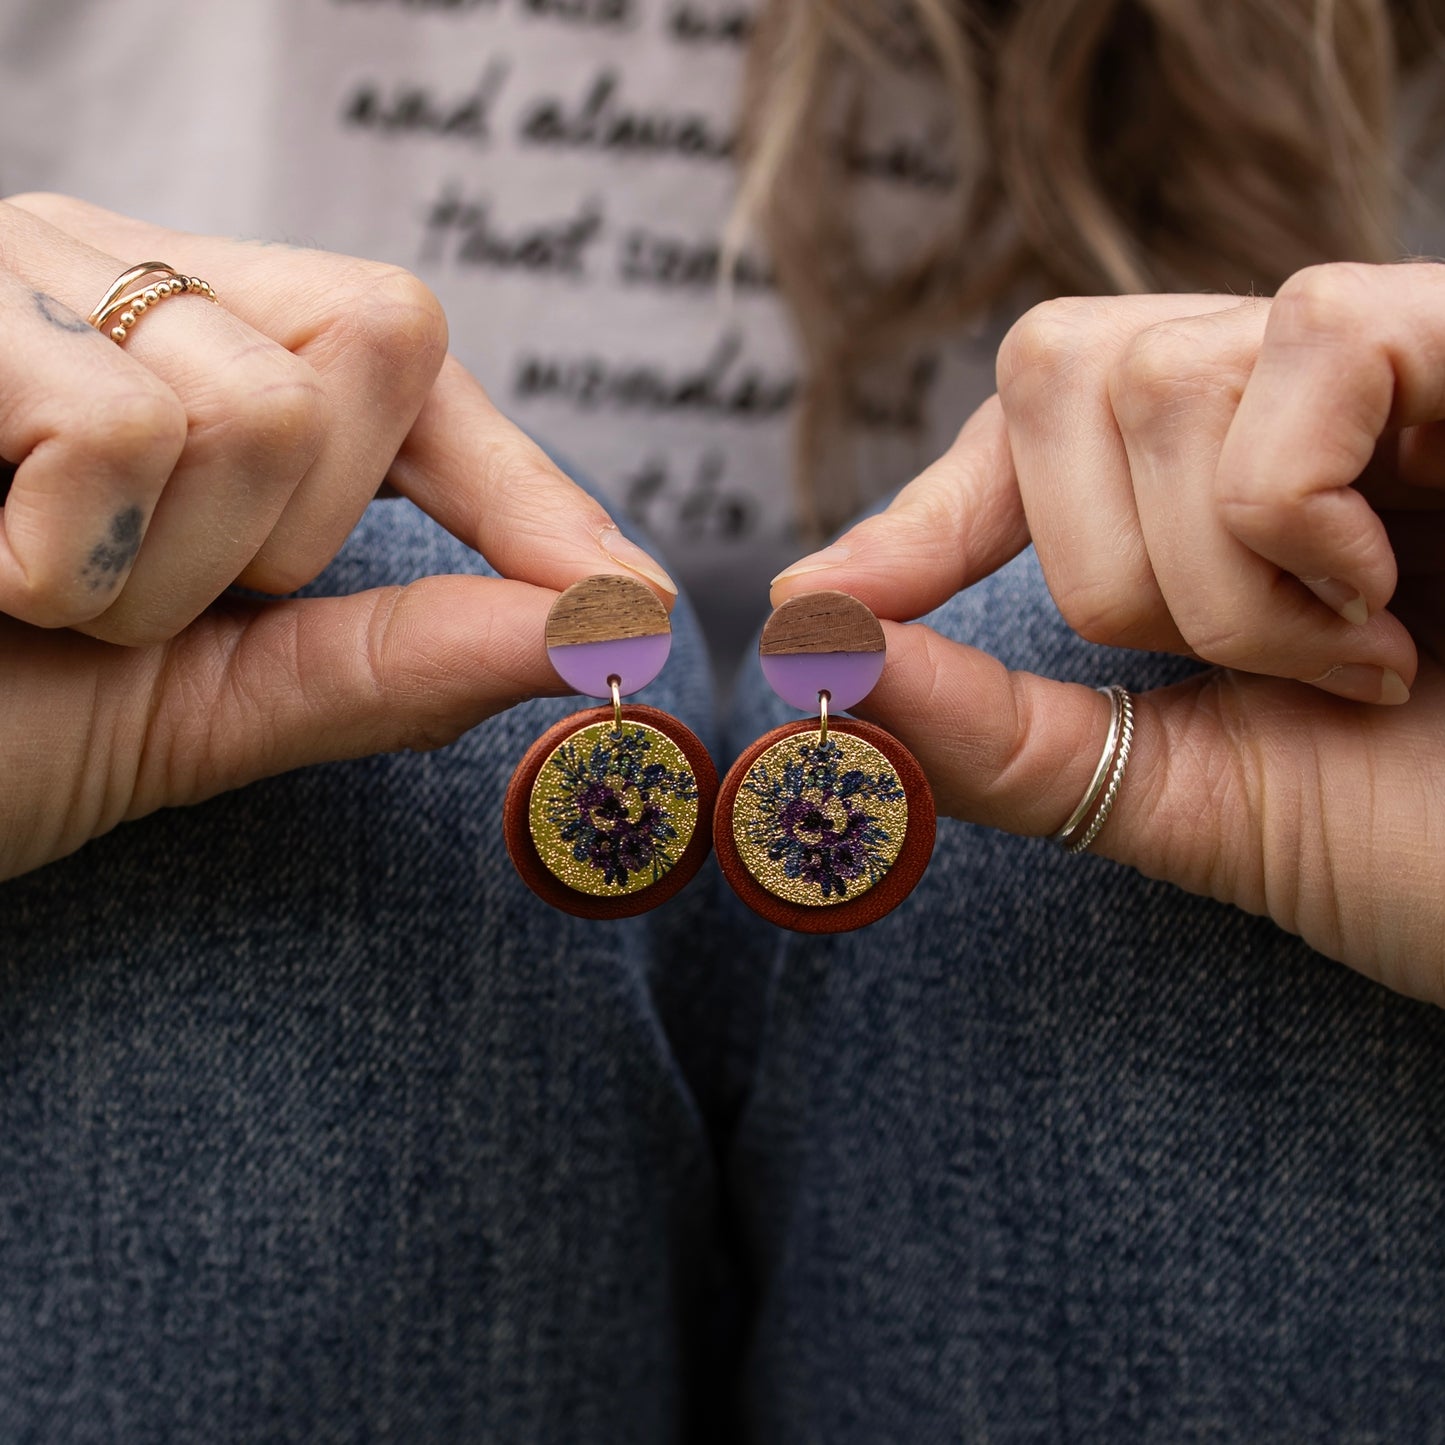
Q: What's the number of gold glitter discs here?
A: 2